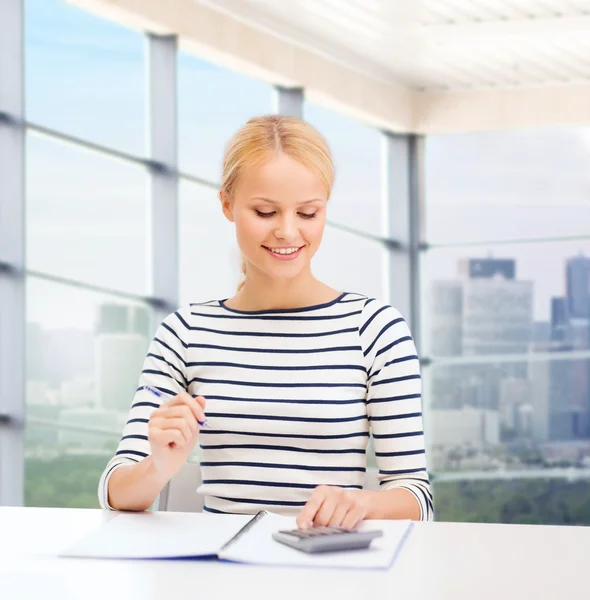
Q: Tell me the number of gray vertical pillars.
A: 4